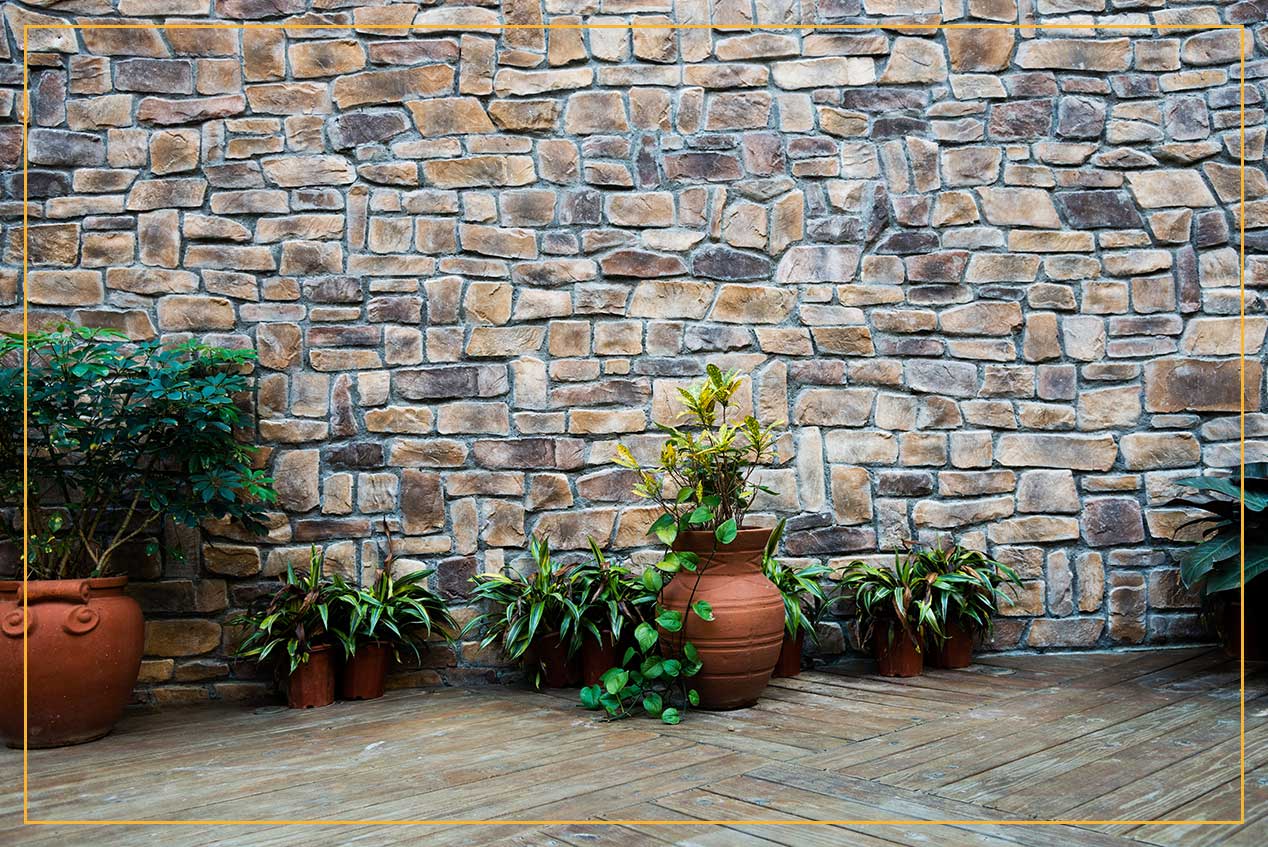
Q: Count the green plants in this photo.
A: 10